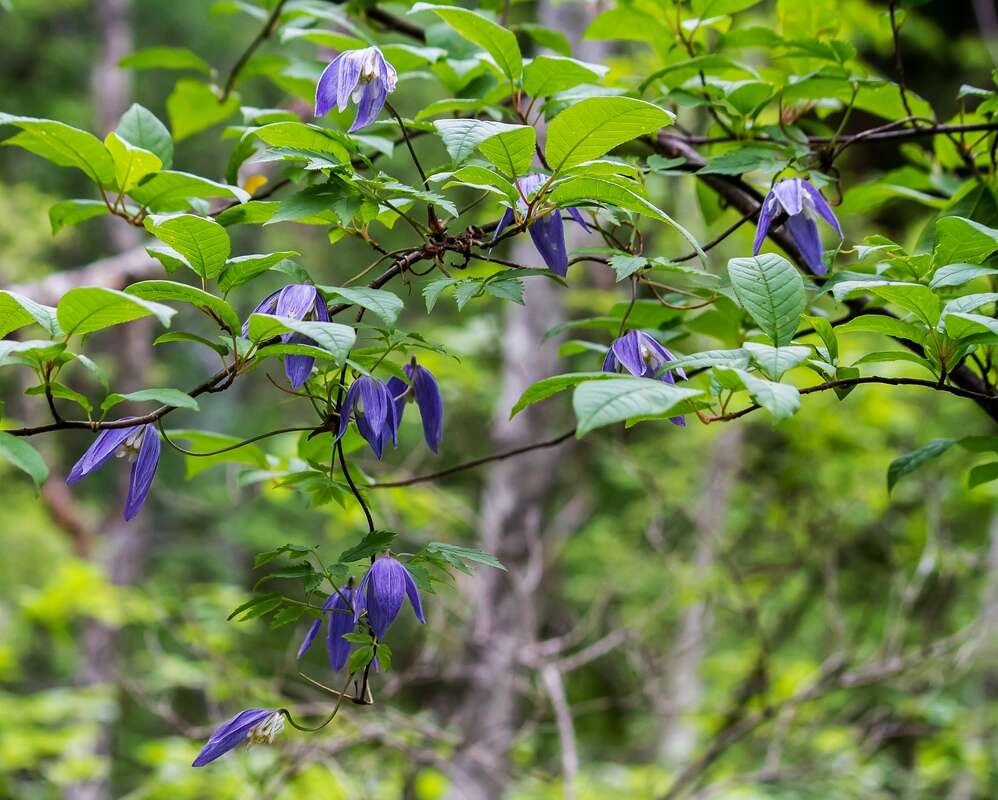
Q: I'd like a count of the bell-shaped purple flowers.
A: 11